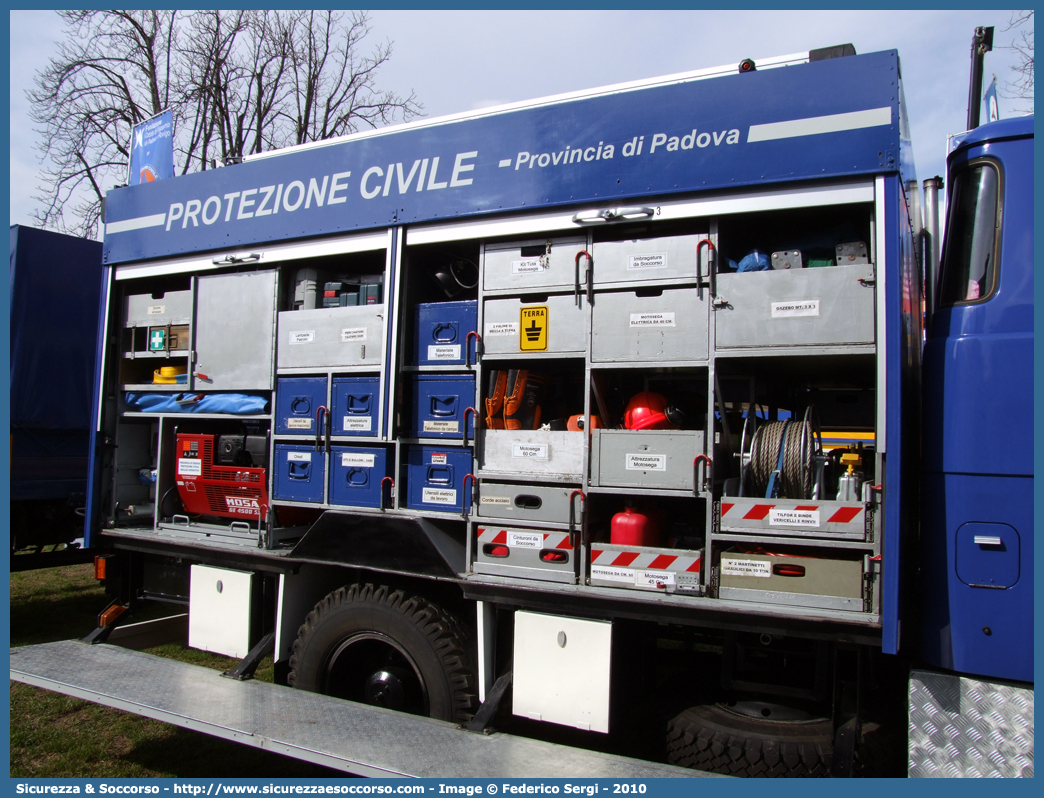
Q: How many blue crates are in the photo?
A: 7